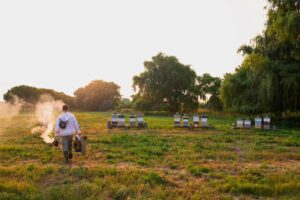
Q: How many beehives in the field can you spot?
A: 12